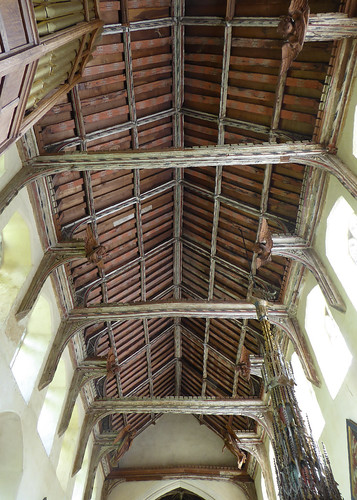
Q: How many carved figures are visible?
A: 7